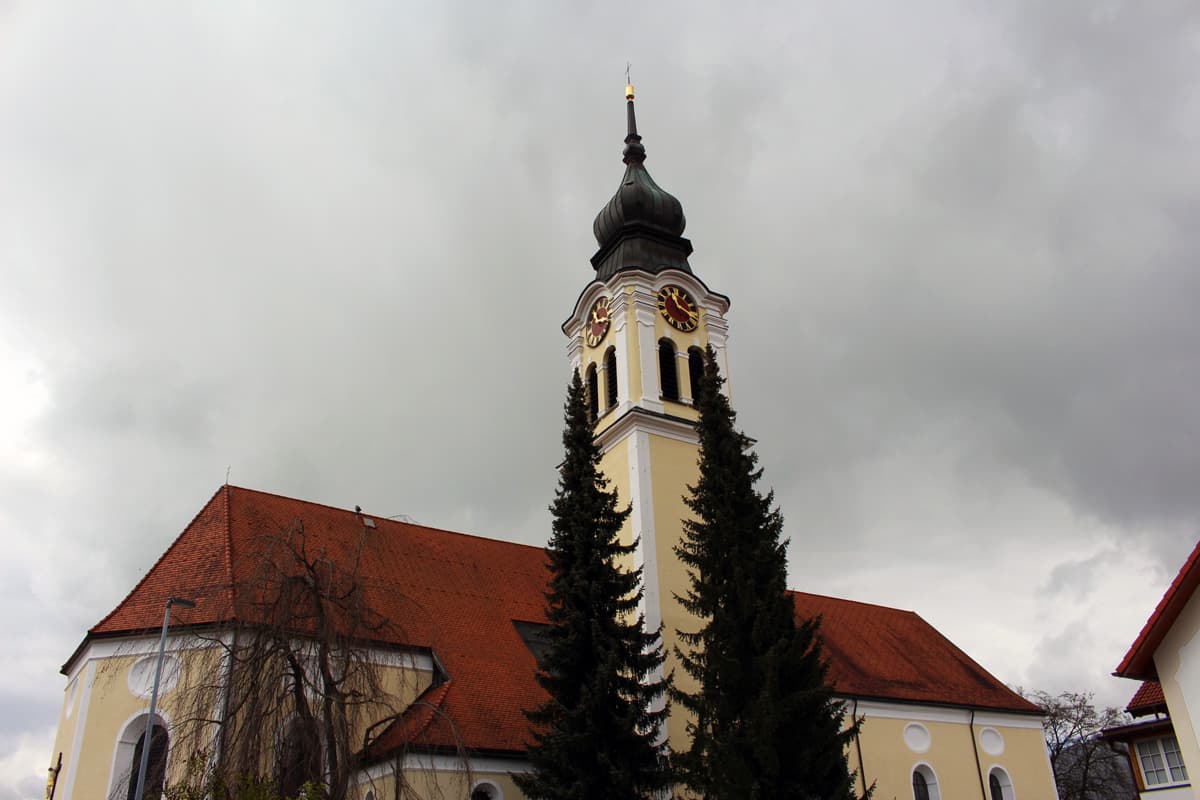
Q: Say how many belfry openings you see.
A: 4